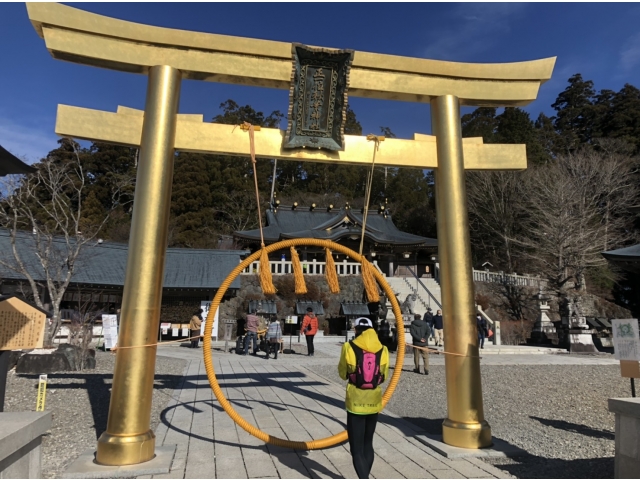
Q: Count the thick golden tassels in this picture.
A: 4